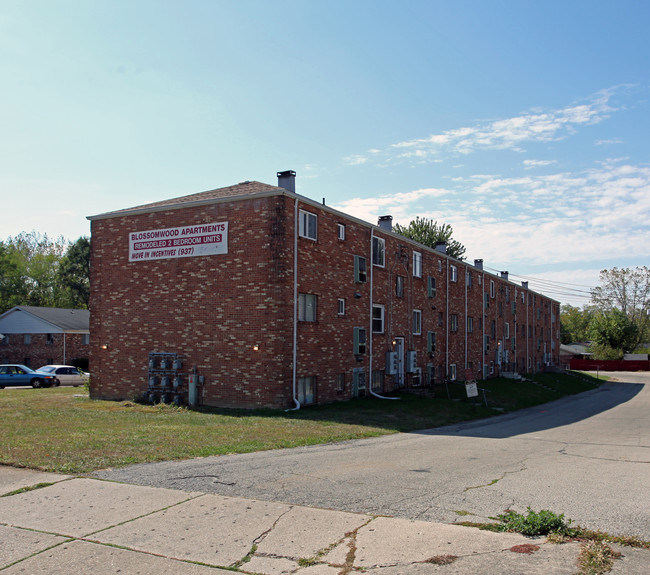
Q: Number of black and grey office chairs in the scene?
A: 0